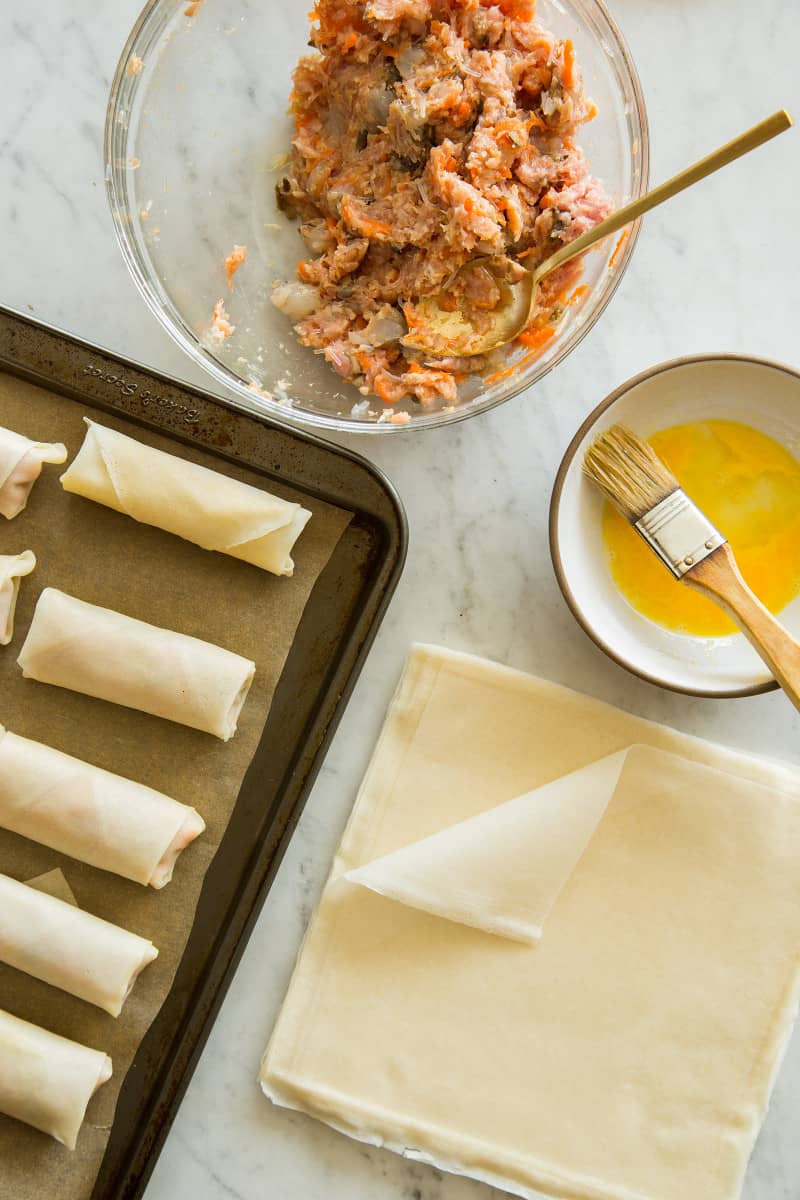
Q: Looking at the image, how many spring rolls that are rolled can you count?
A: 7